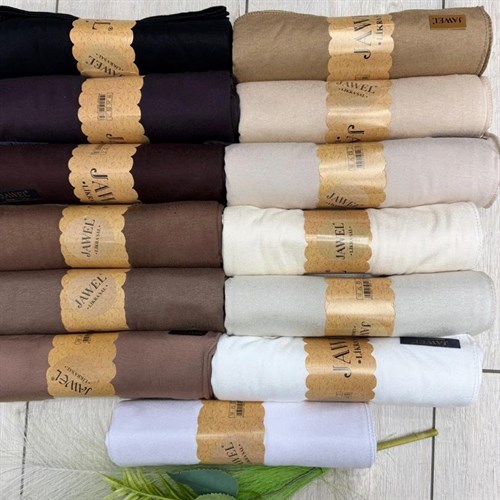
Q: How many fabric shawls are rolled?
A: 13